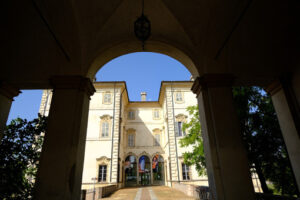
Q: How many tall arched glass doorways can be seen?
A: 3